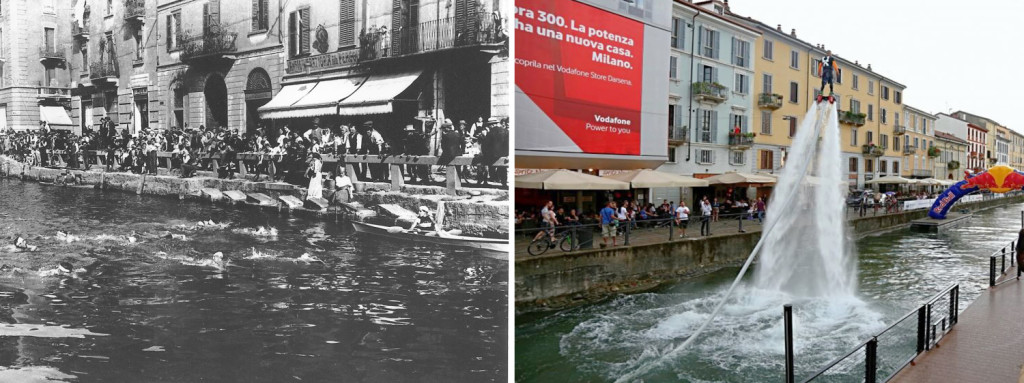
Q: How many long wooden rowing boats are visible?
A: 1